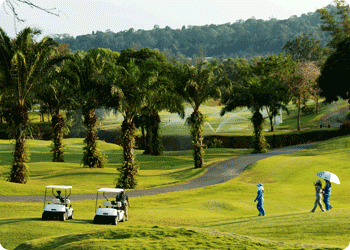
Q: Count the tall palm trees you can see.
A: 7